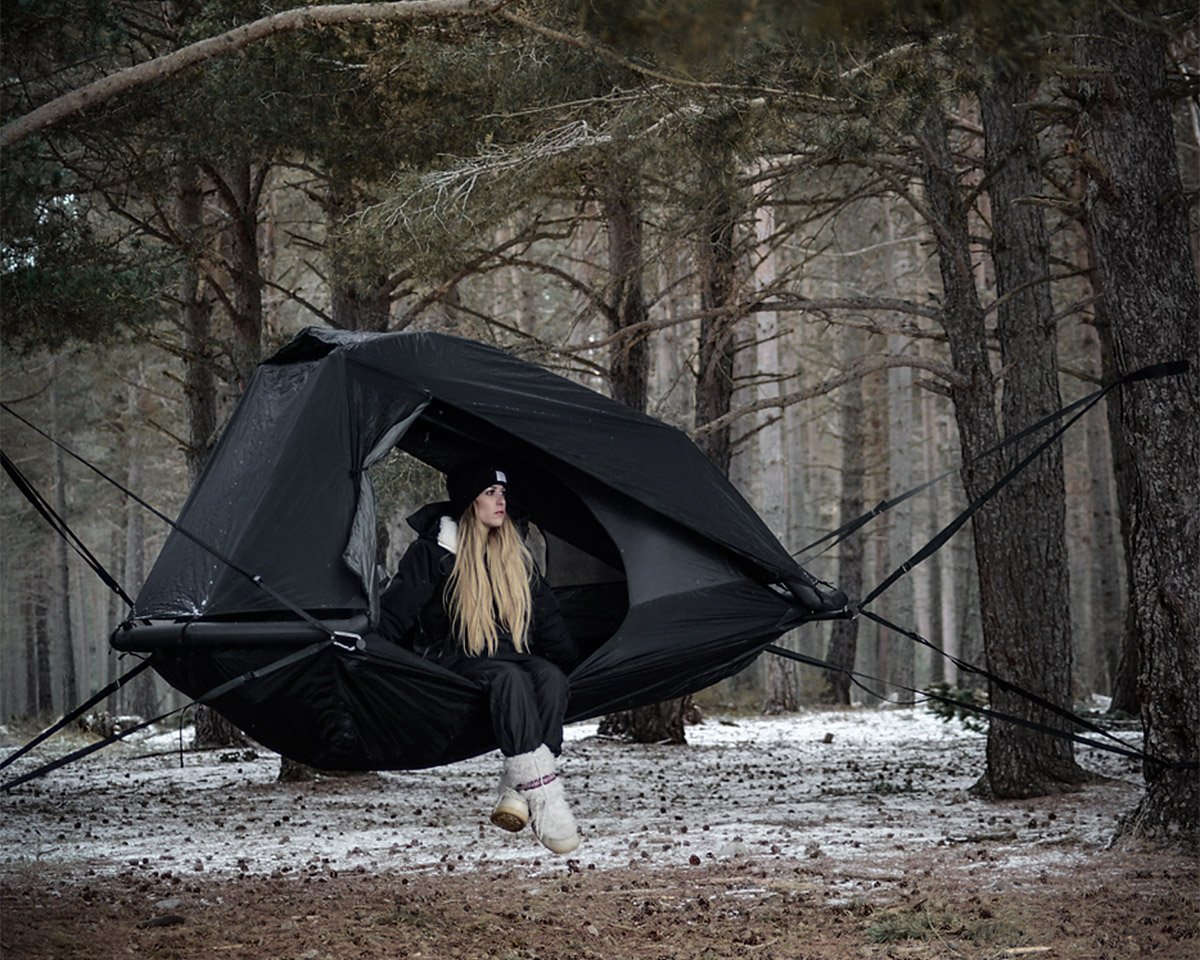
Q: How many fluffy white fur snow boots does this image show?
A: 2